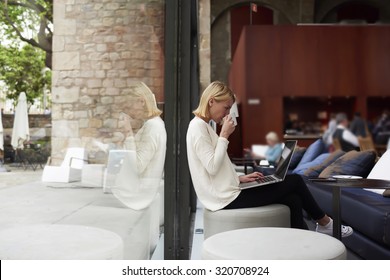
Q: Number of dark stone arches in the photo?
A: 2